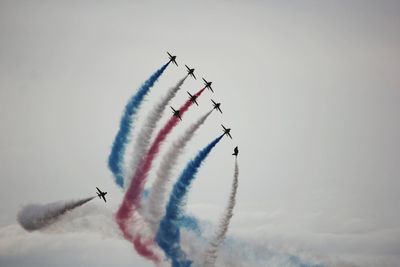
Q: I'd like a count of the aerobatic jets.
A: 9